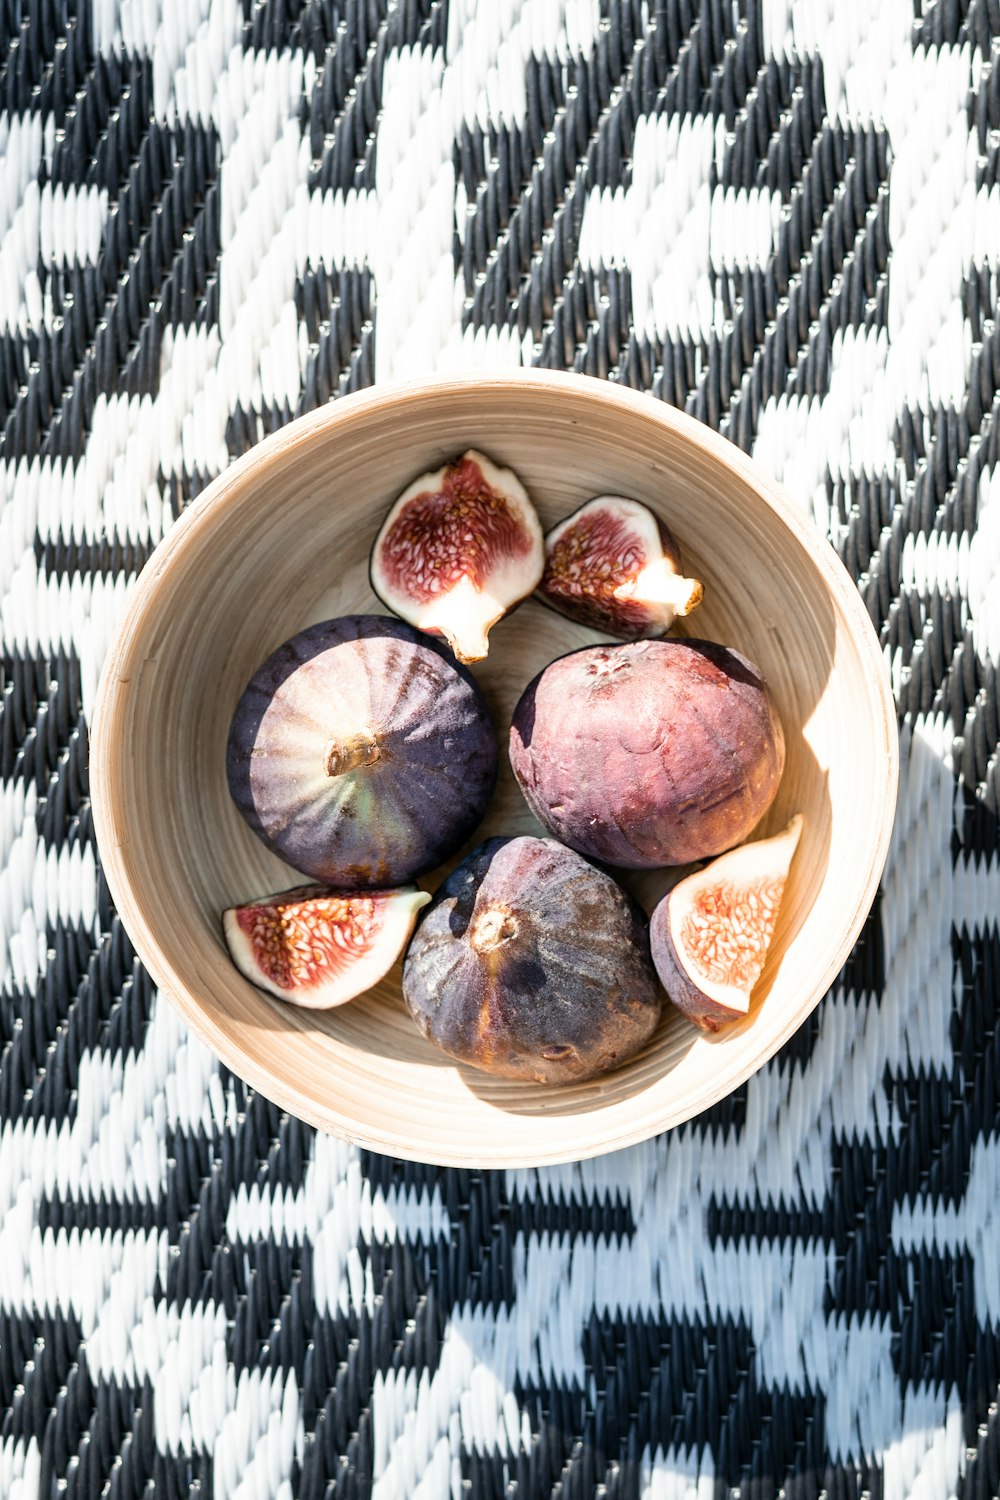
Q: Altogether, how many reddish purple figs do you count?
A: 1